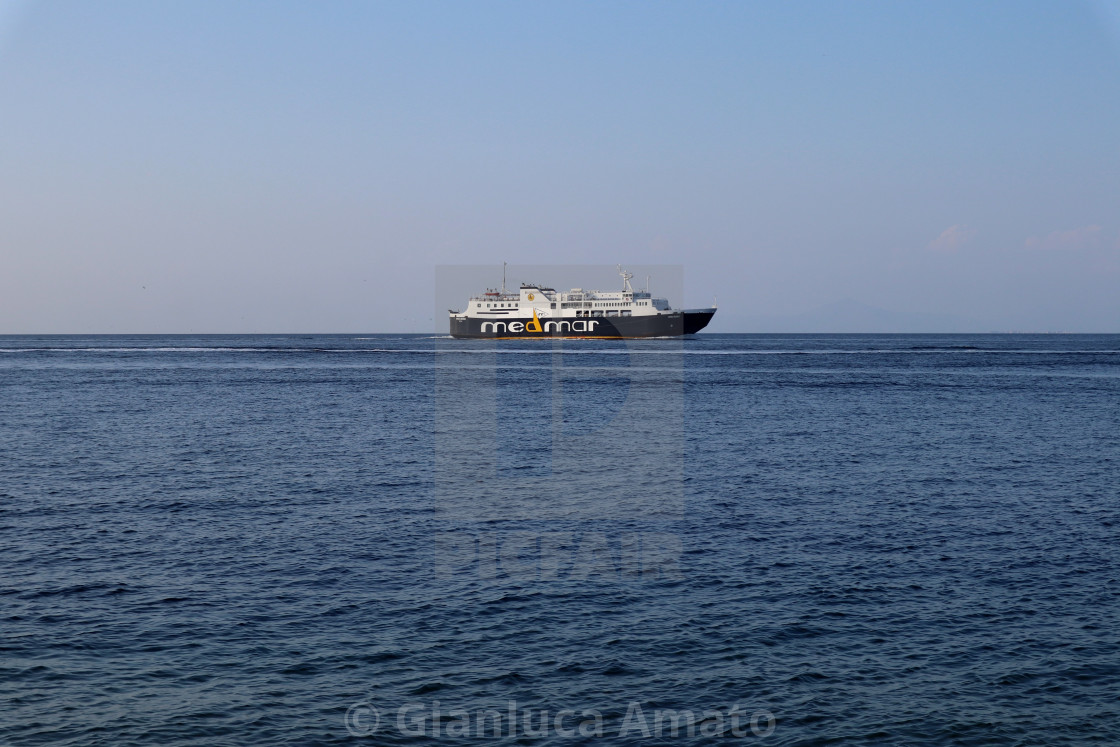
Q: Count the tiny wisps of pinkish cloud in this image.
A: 2